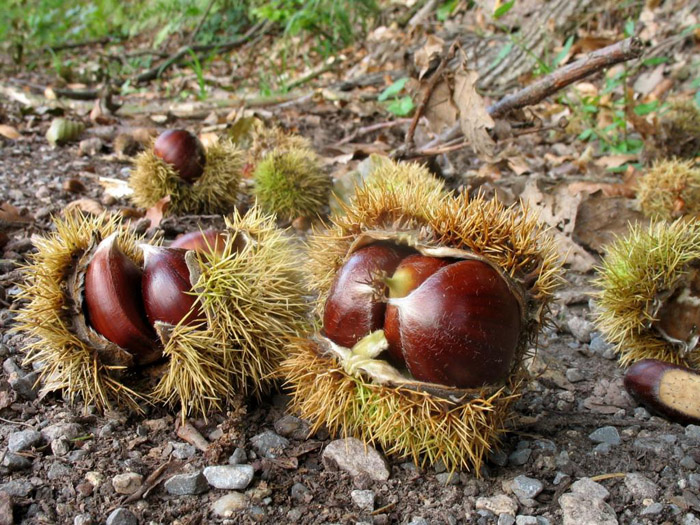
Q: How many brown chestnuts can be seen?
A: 8